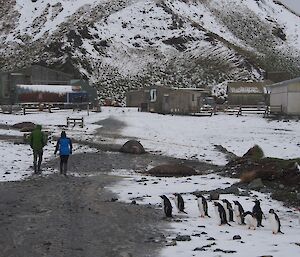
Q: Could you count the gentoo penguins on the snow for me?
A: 9